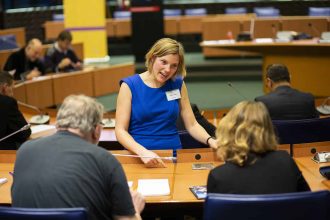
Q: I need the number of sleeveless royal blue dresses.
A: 1